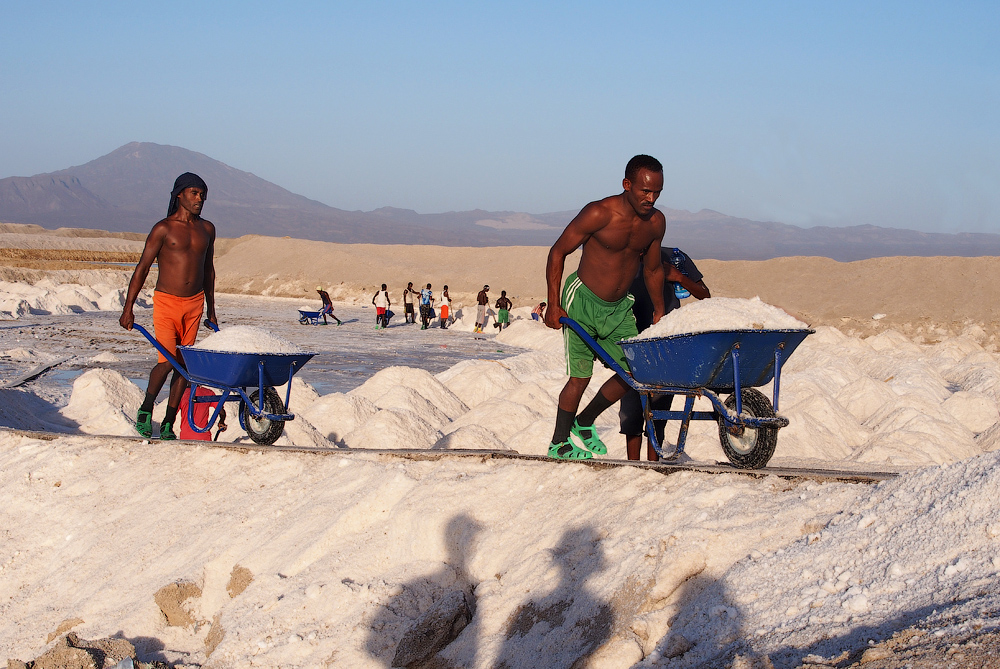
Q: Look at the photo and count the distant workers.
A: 8